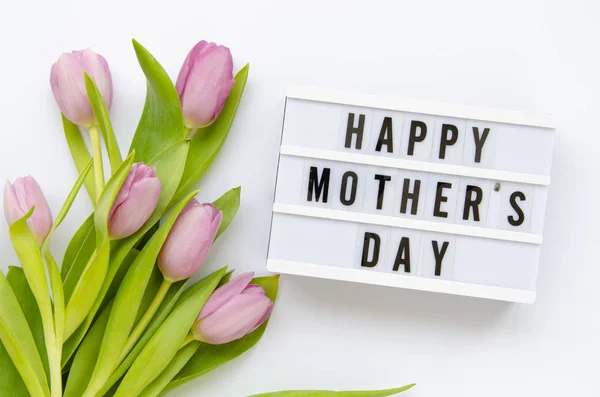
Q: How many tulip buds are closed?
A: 6